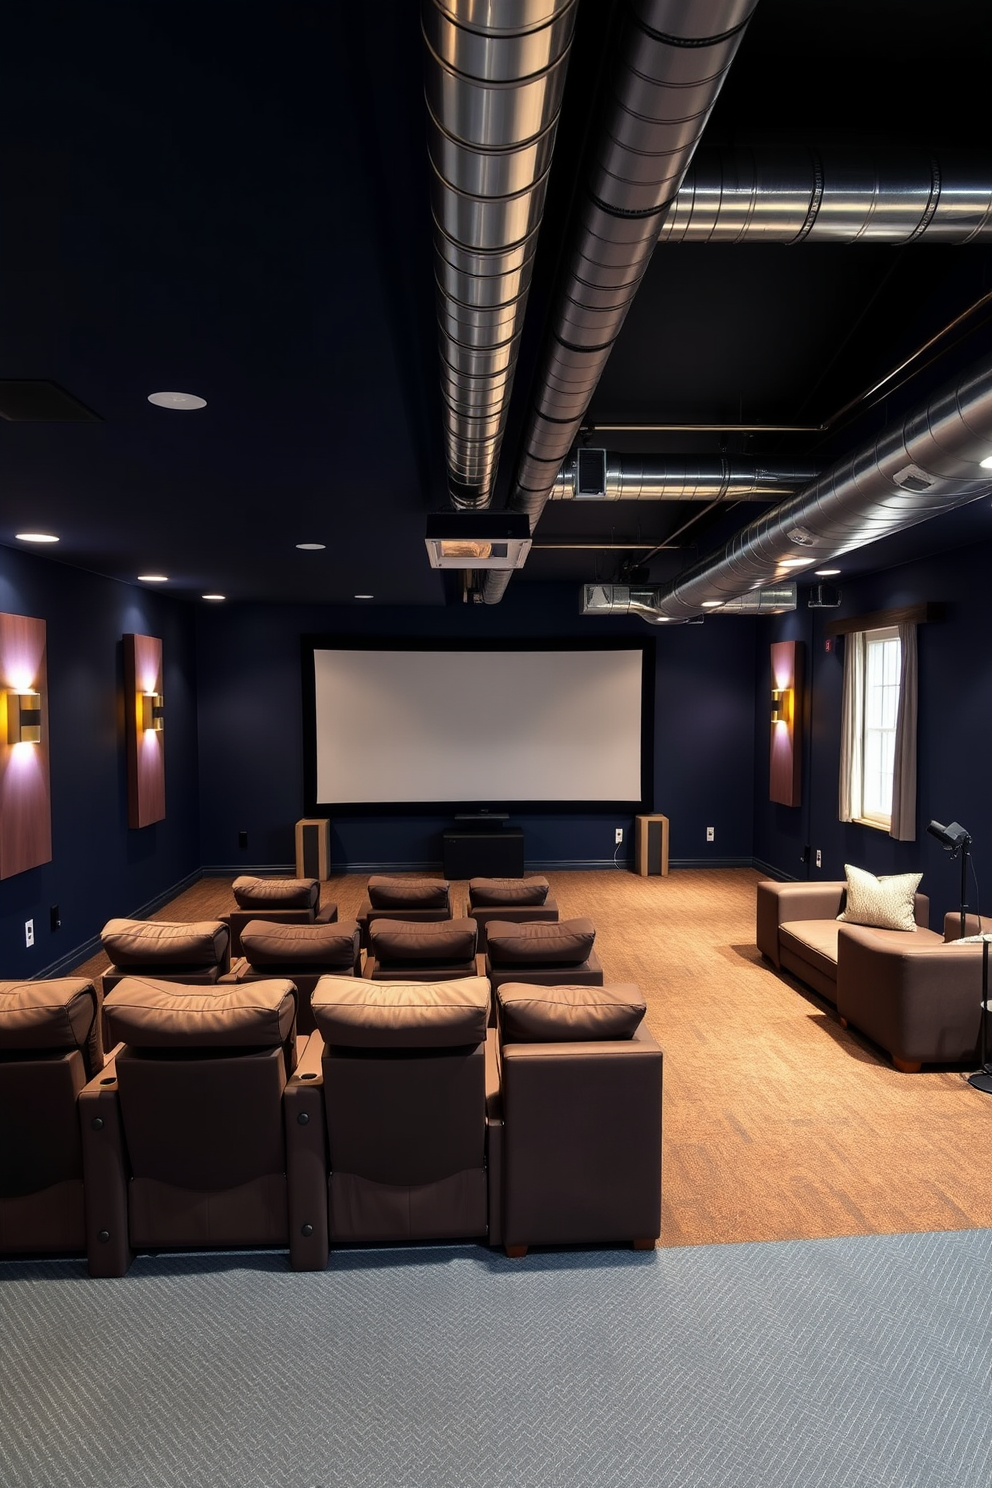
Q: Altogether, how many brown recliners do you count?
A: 11